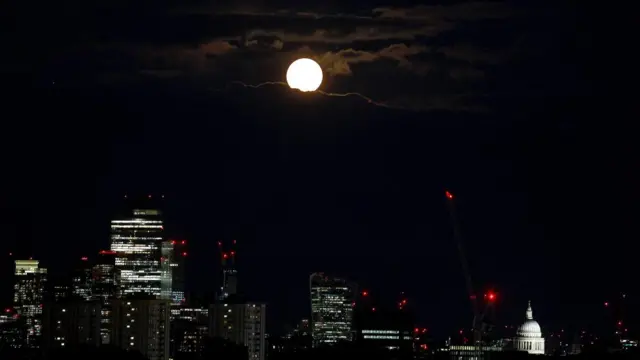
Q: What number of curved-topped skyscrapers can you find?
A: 1